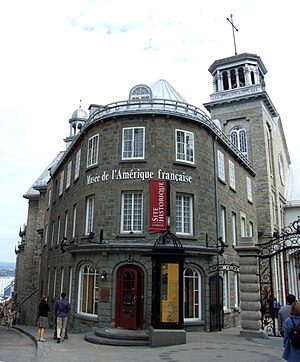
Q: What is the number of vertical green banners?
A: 0